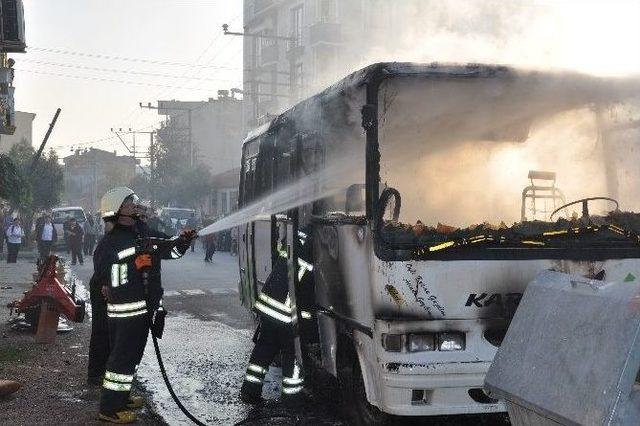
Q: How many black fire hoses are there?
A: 1